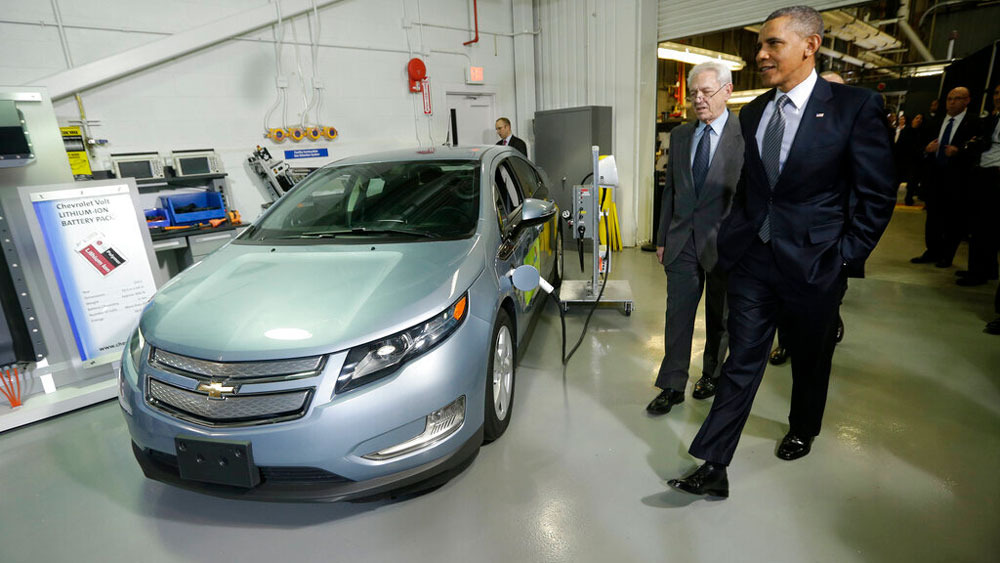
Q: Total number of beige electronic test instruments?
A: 2